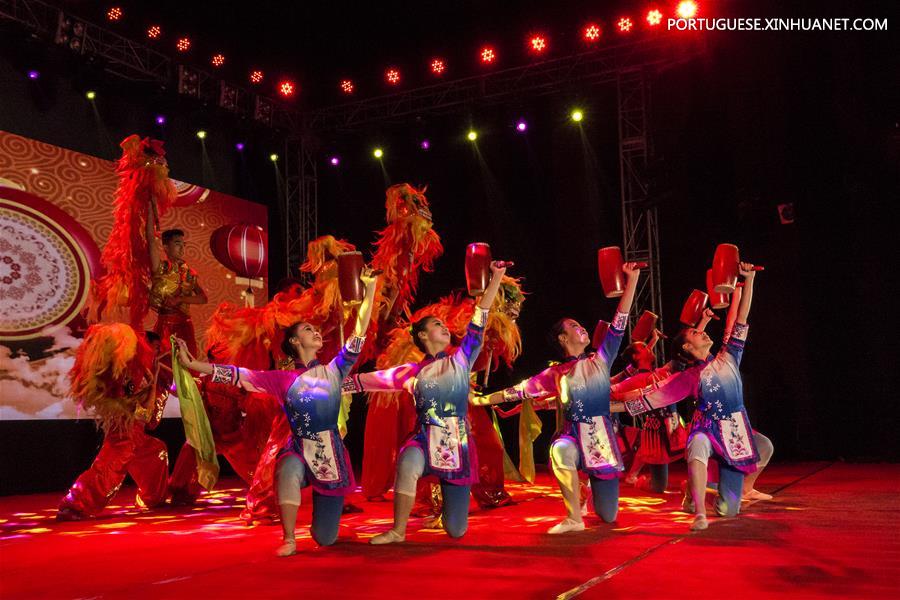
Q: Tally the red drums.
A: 8